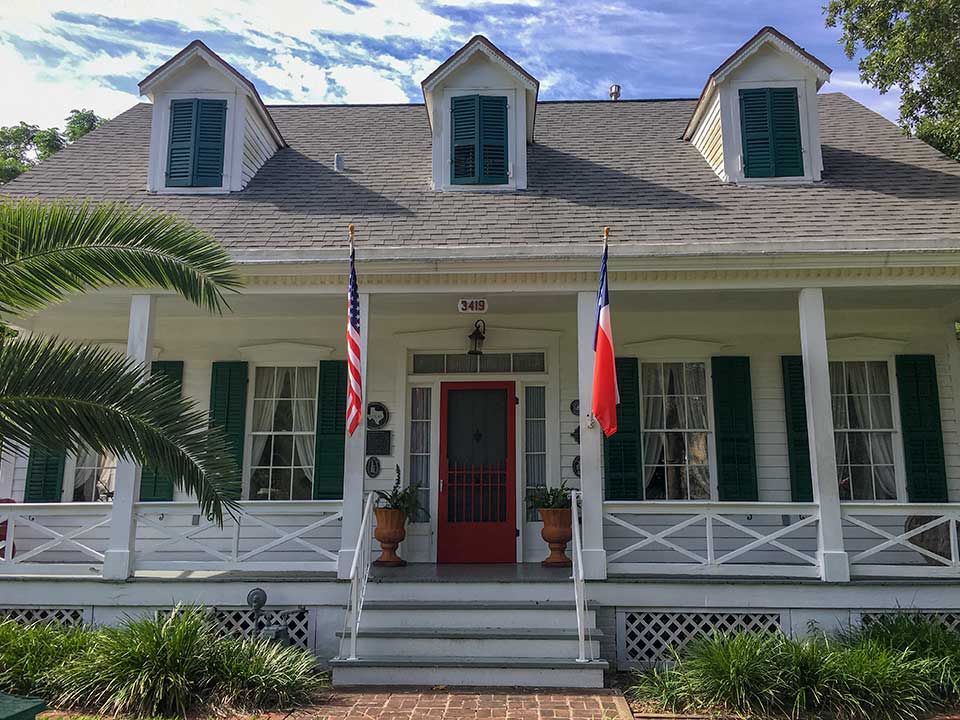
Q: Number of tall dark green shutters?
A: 8